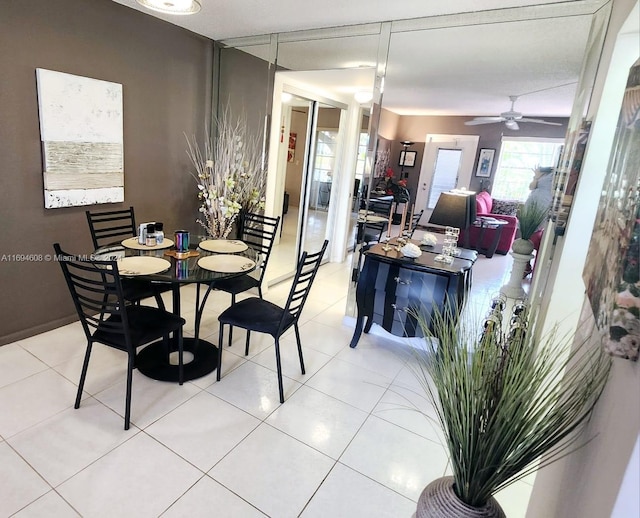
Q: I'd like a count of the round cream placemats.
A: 4